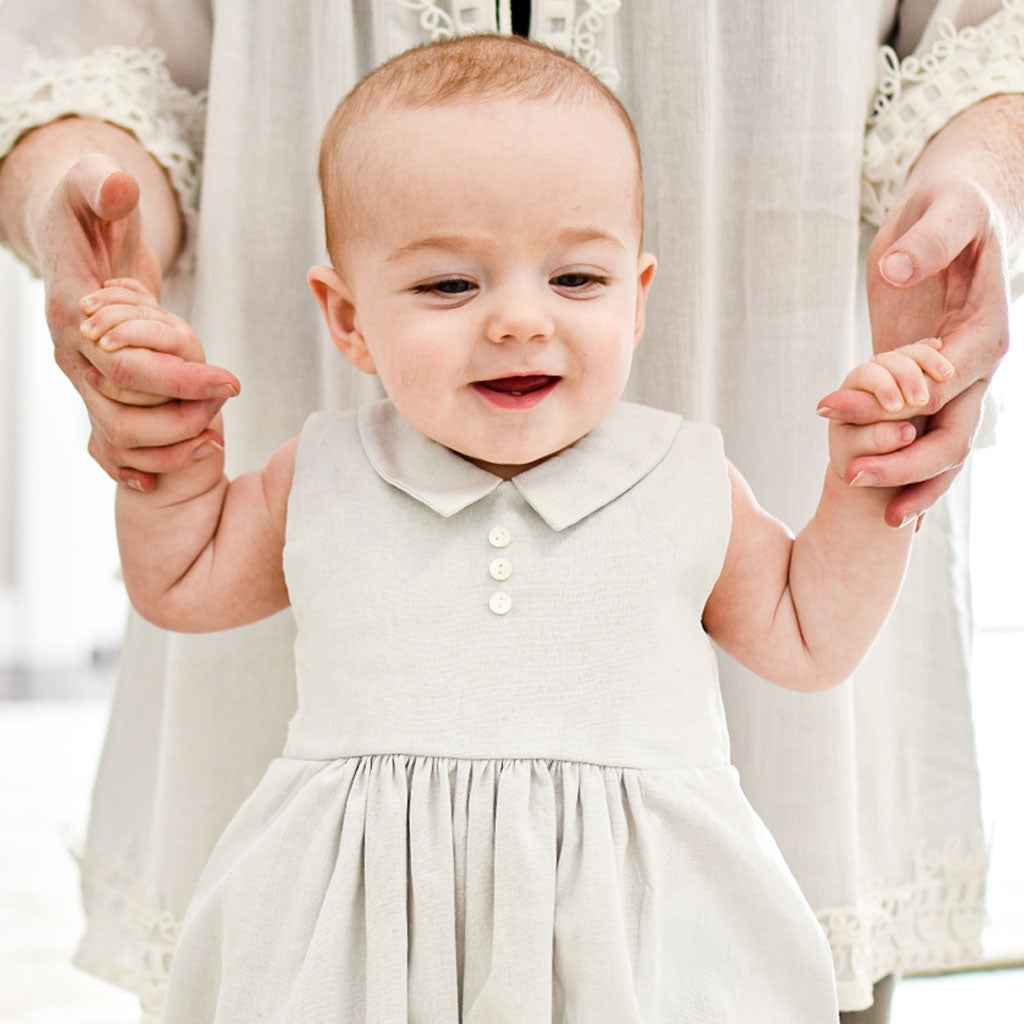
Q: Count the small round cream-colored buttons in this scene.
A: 3